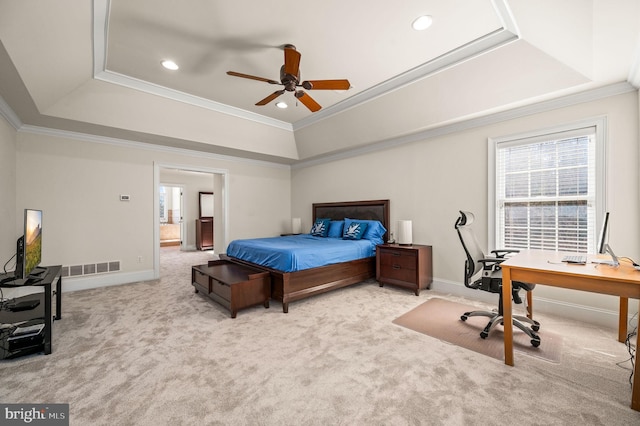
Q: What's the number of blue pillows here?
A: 4